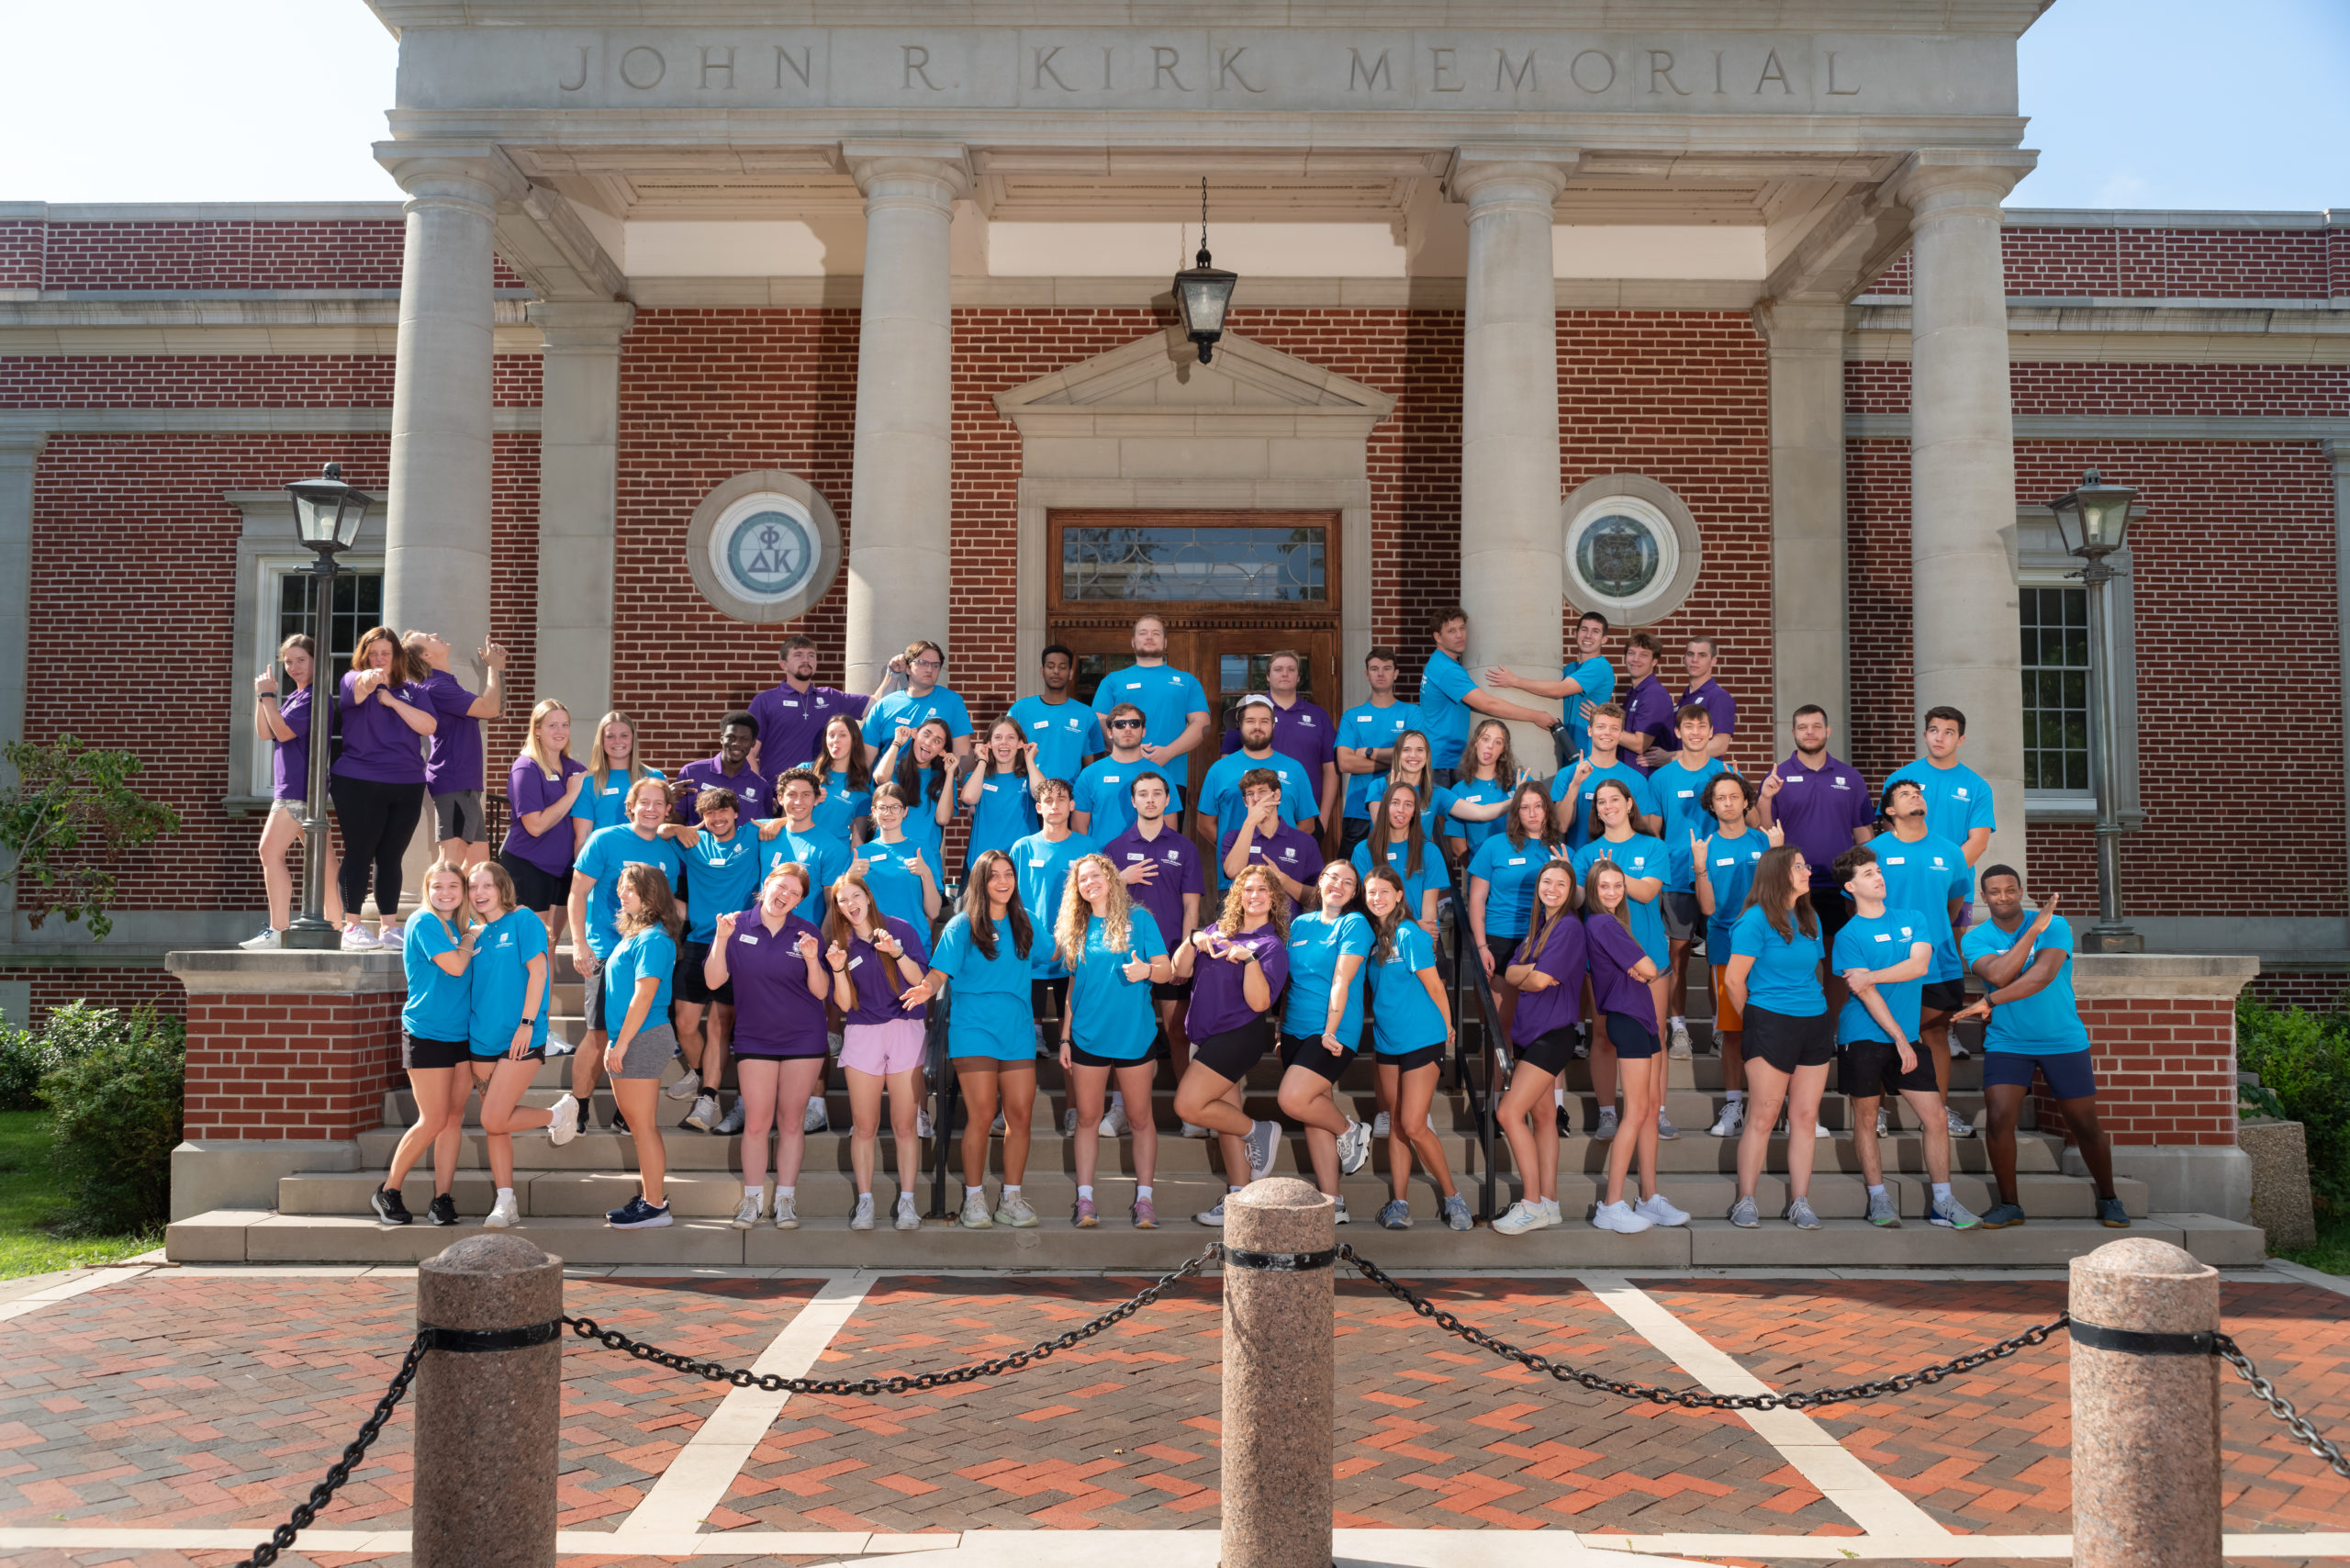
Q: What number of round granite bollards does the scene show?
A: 3